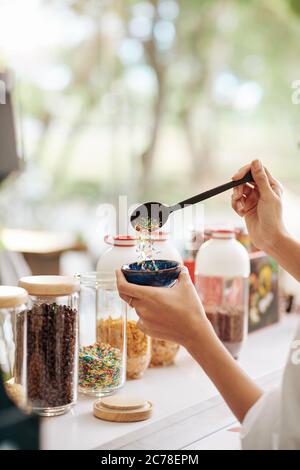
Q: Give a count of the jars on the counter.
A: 6